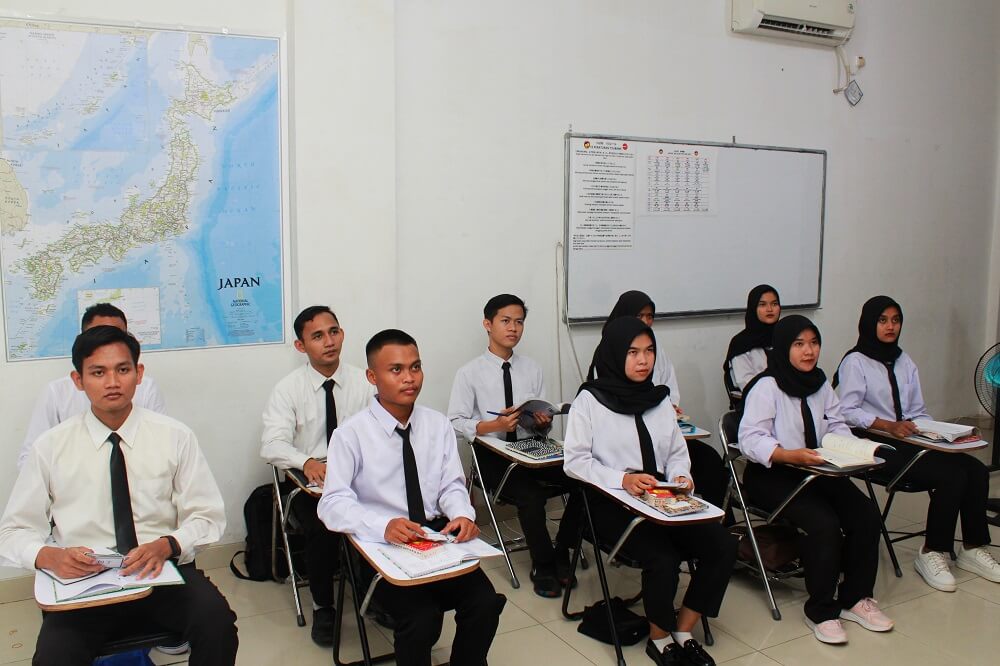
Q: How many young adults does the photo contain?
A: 10